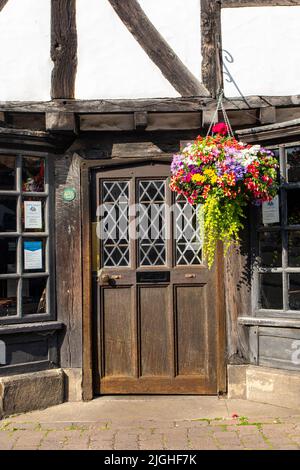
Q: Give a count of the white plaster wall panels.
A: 4